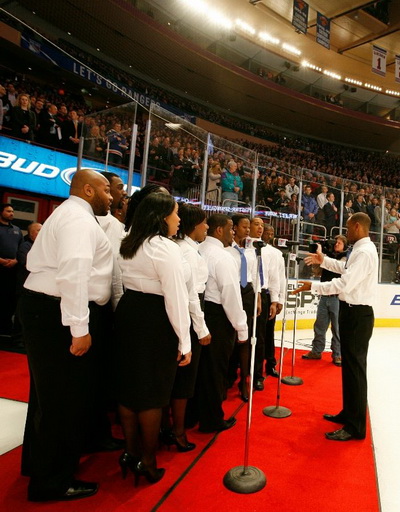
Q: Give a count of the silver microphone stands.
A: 3